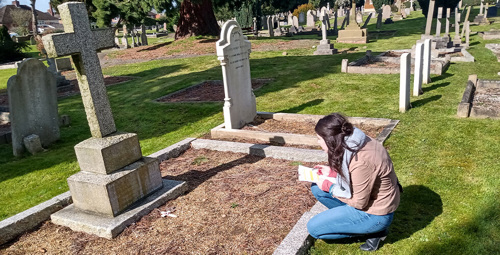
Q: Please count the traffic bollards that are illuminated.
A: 0